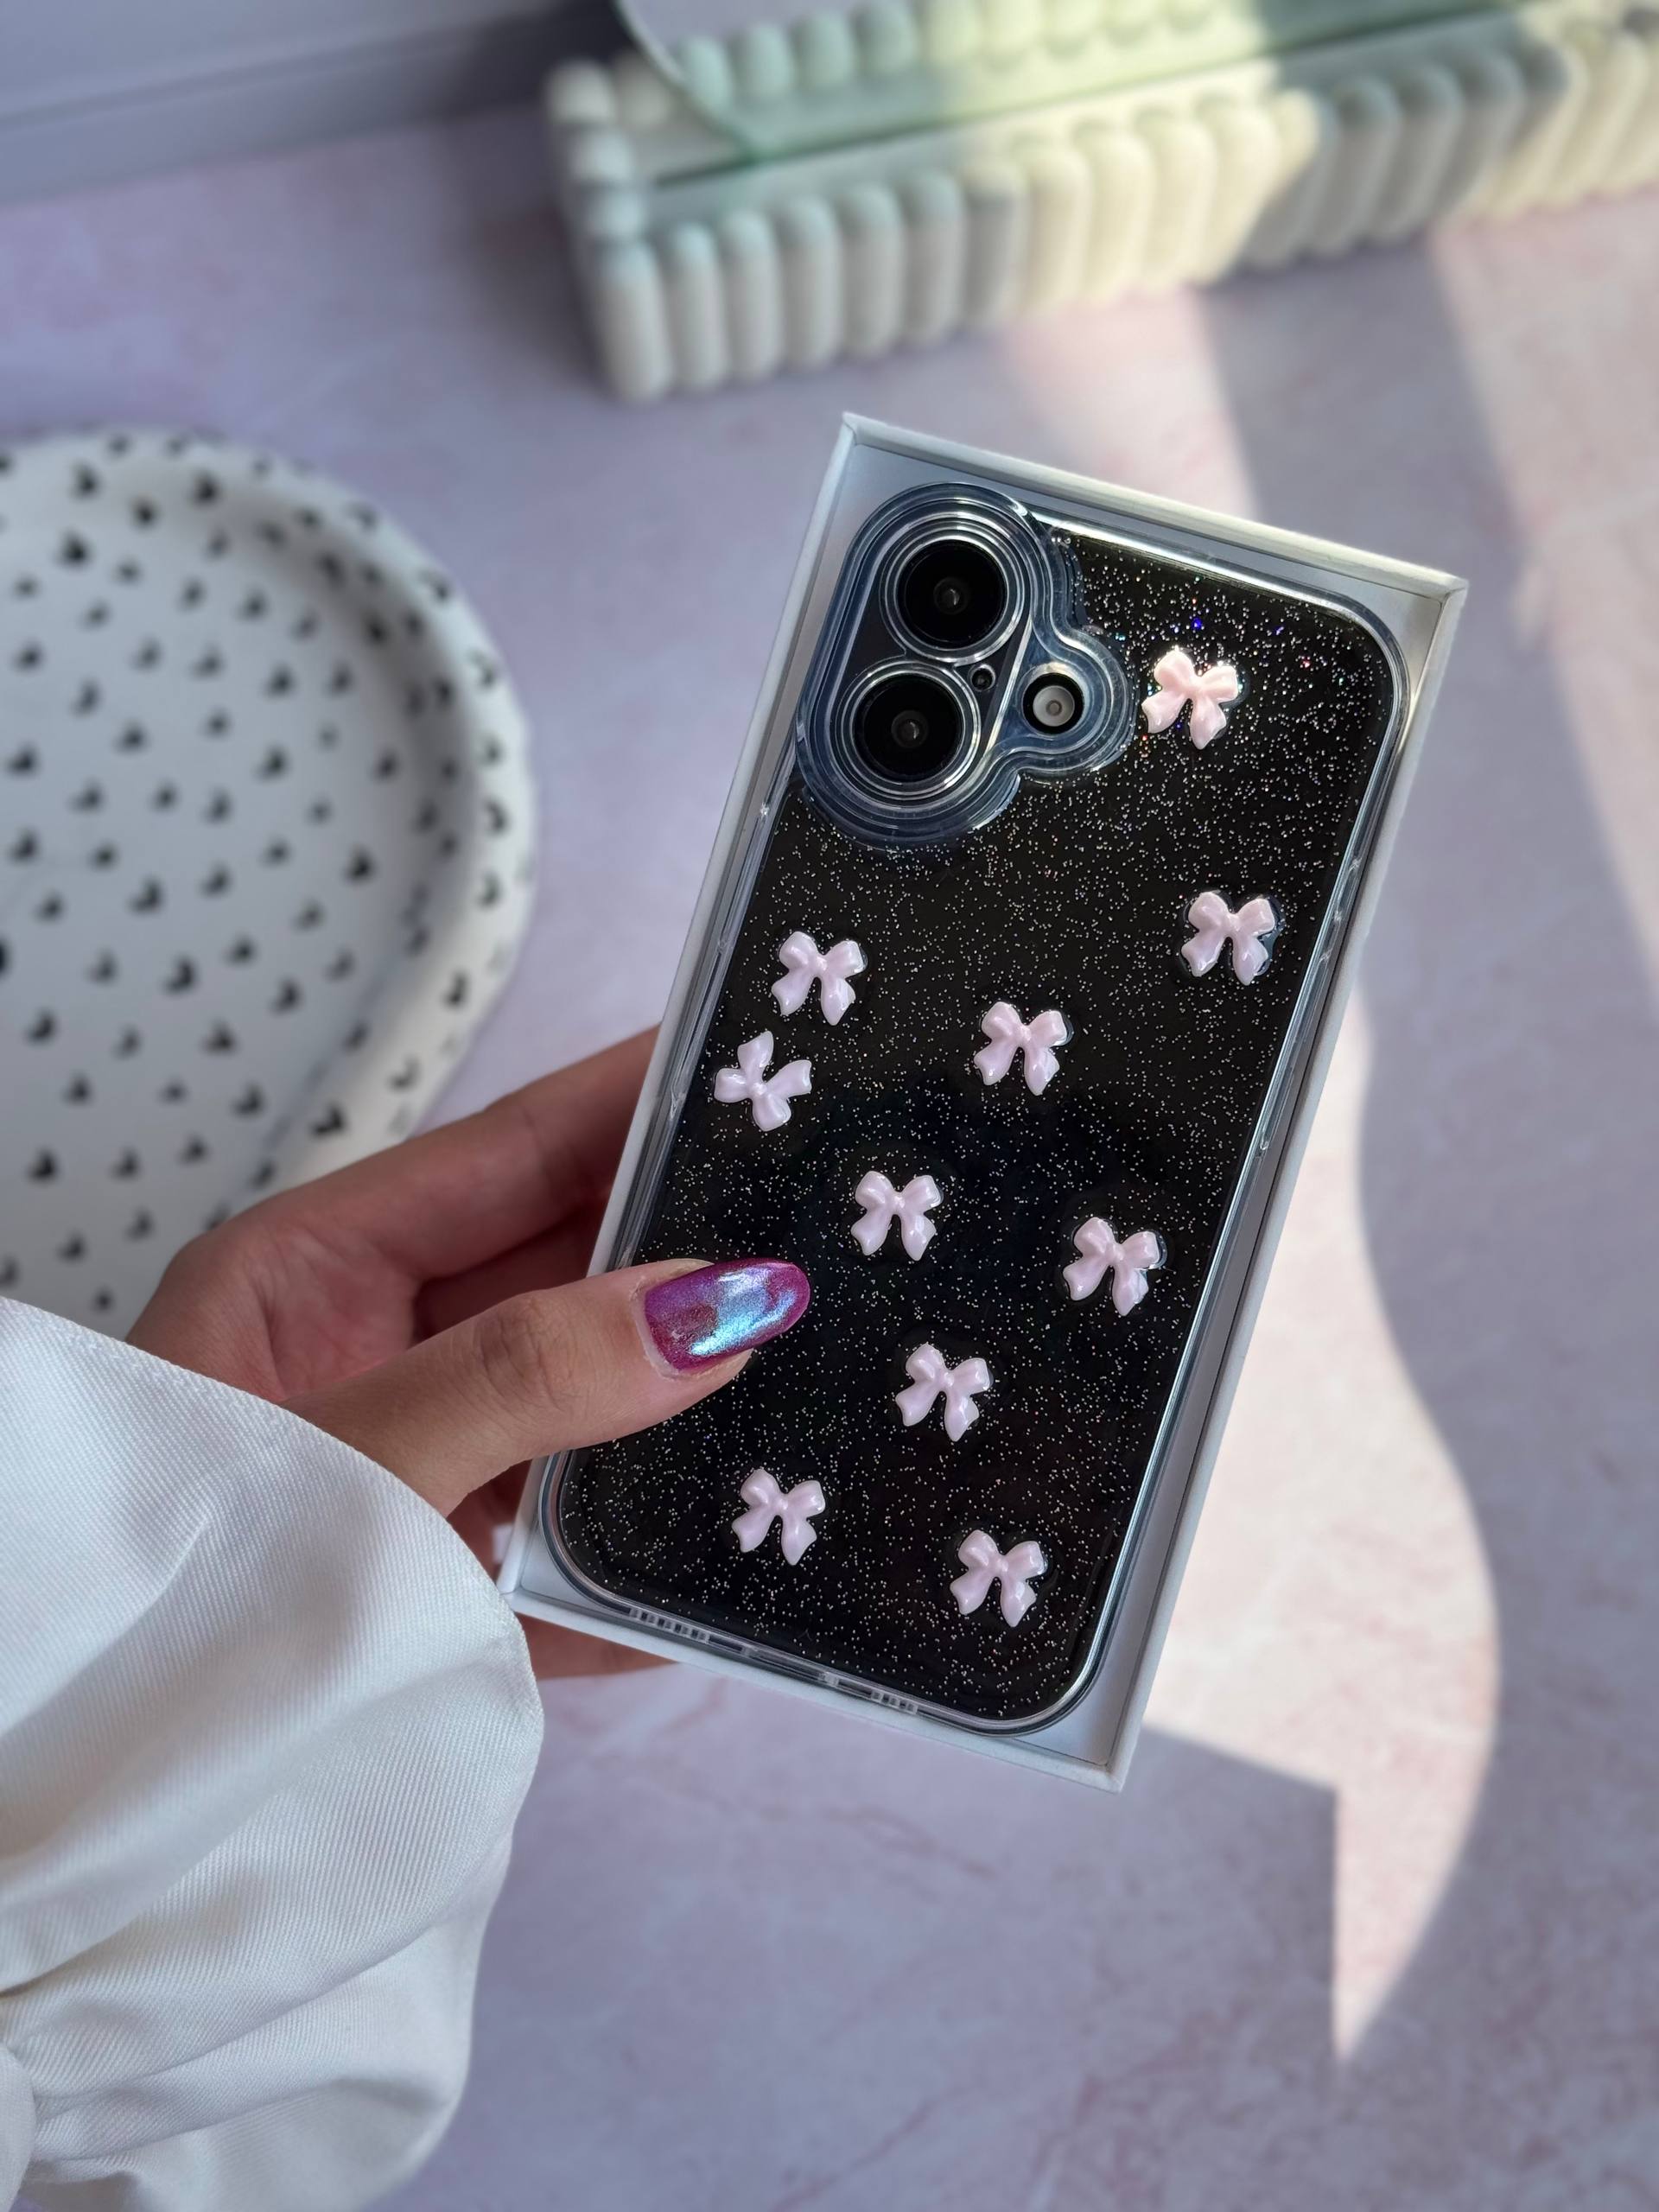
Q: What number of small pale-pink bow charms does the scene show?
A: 10